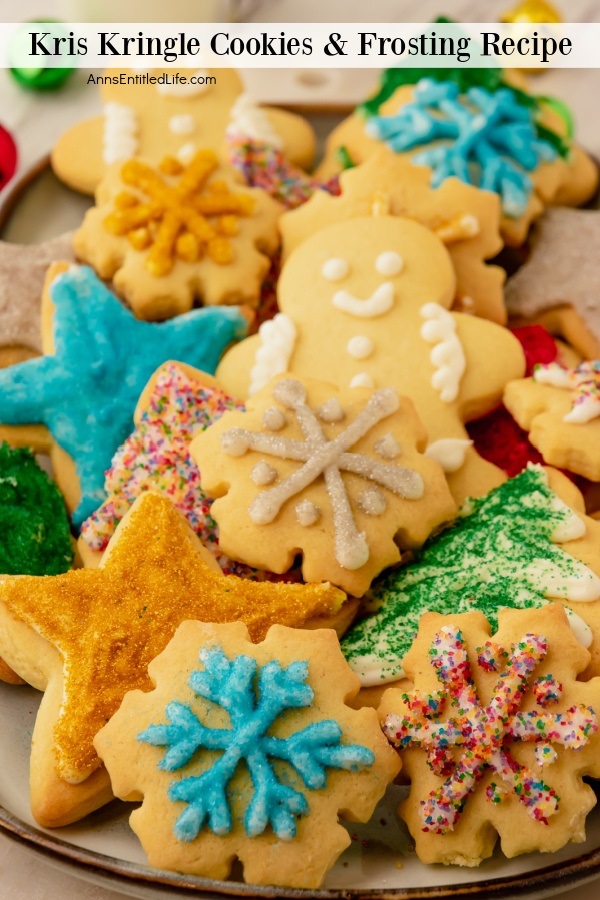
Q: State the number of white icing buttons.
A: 4